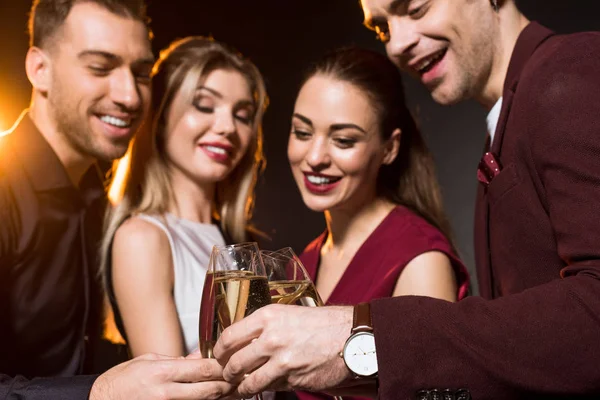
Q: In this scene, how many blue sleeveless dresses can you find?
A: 0